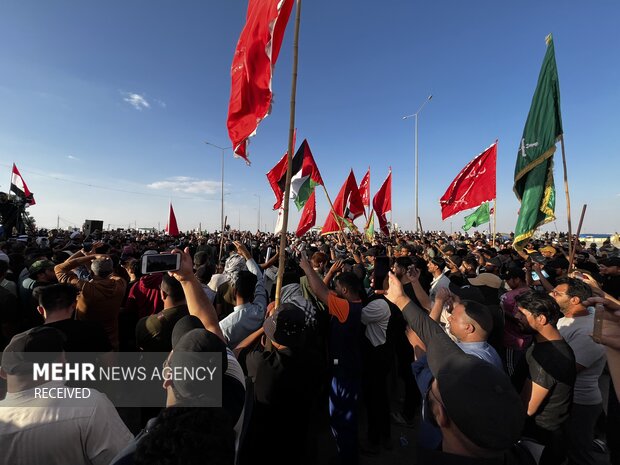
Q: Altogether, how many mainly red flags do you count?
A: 8